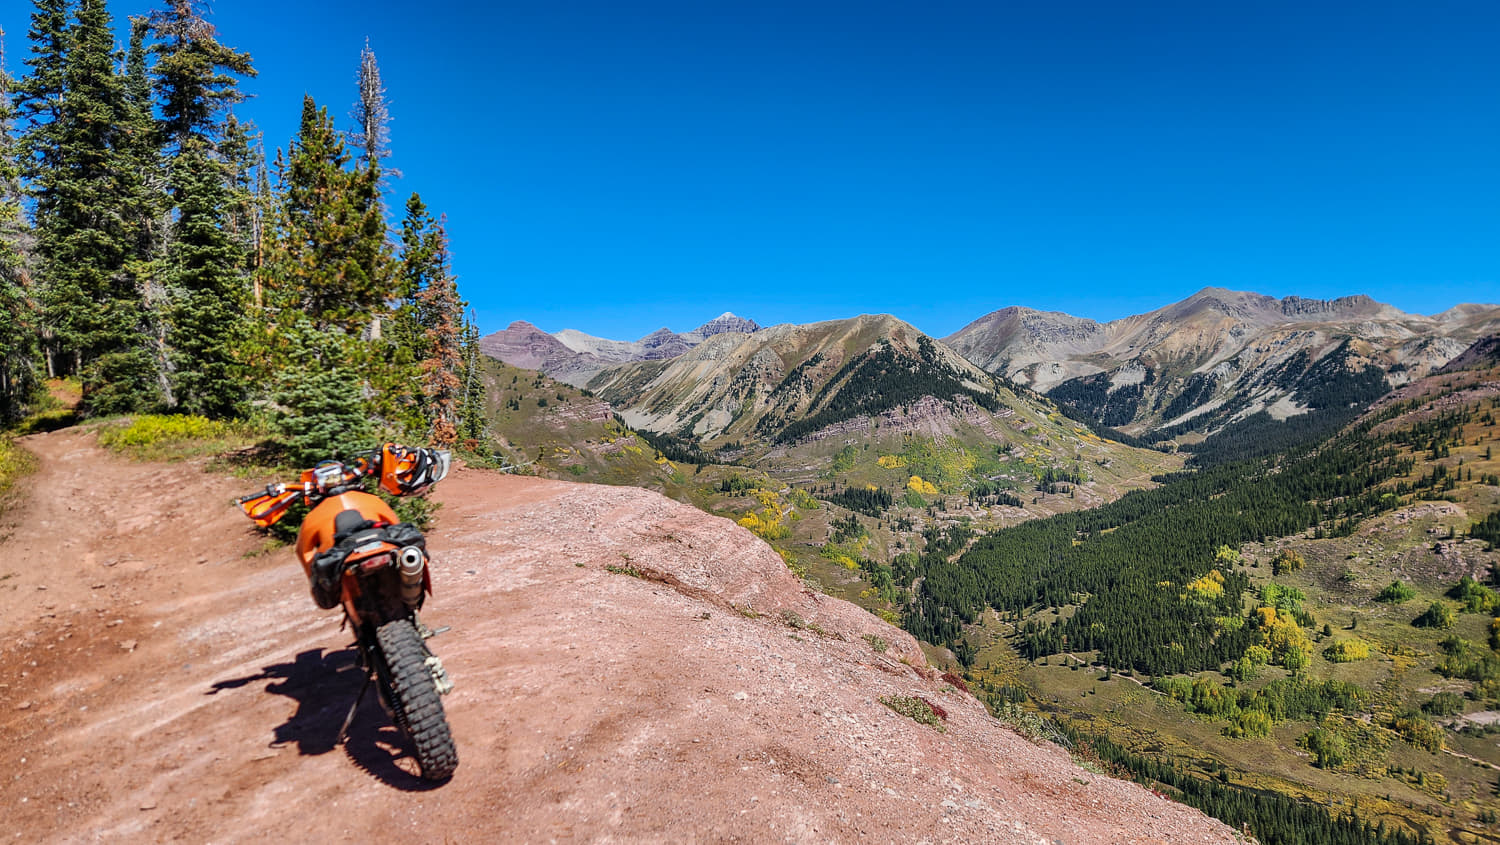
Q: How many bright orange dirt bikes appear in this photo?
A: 1